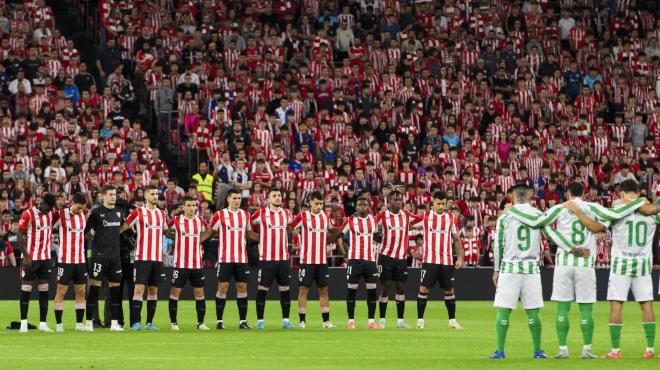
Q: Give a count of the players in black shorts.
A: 11